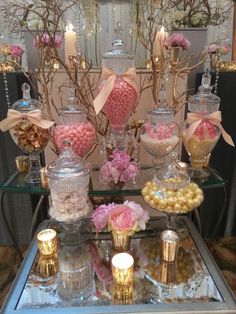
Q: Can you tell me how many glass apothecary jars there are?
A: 7